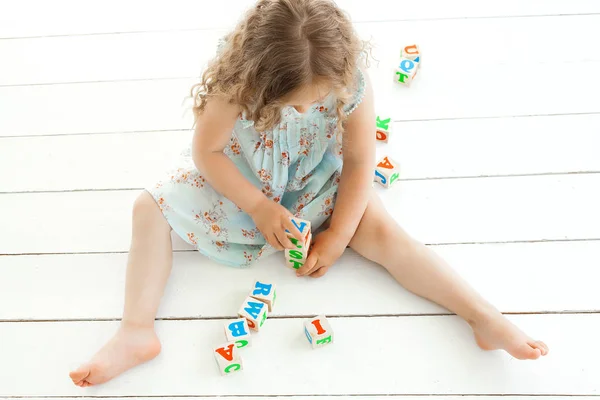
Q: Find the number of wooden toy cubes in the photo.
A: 12